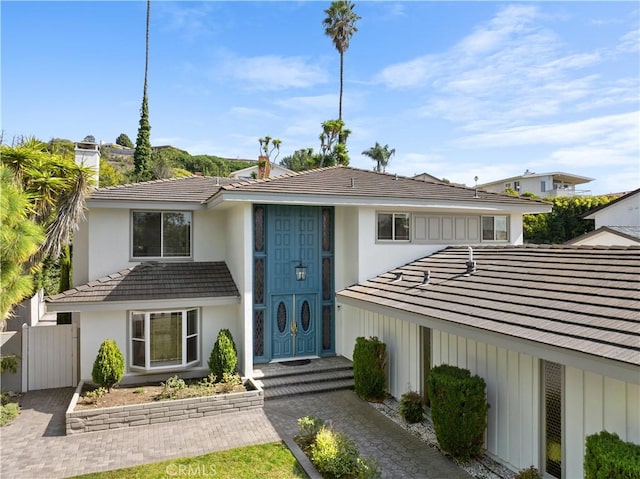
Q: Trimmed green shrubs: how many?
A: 5